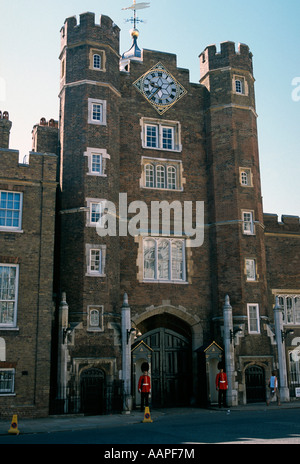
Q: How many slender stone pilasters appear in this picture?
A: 4